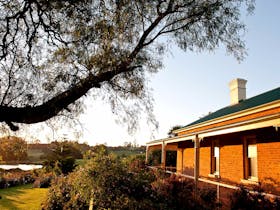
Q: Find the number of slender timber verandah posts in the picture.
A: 3